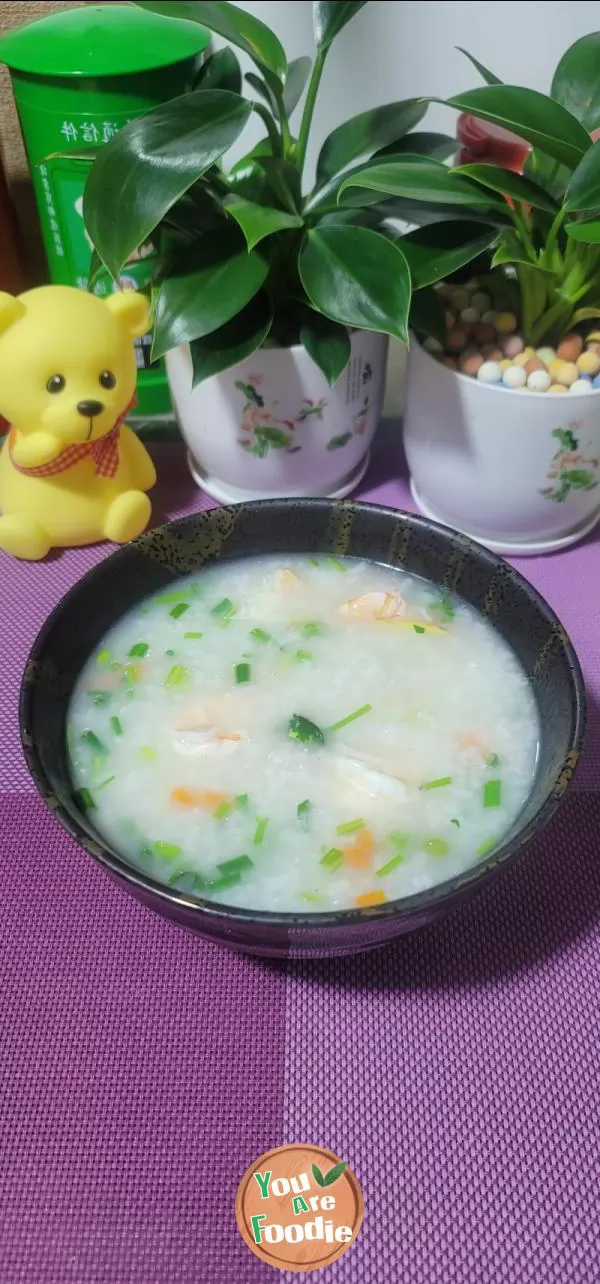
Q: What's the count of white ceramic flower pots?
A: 2